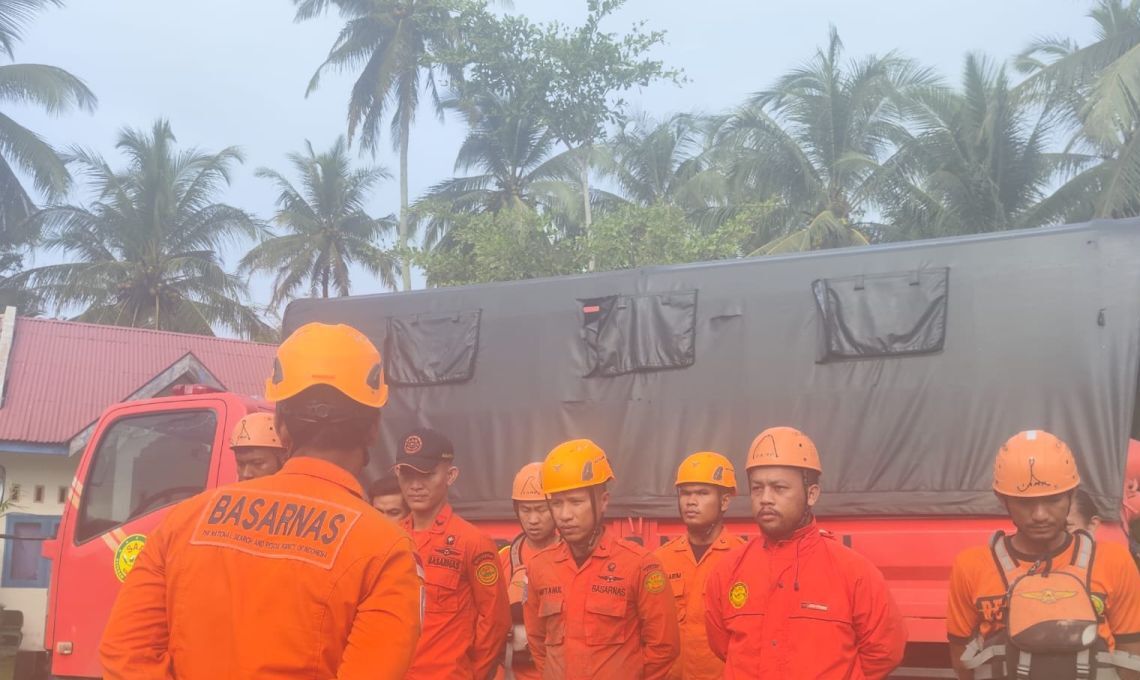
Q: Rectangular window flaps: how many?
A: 3